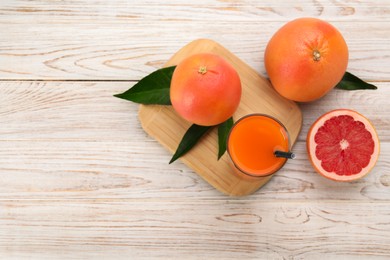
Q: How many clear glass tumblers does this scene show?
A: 1